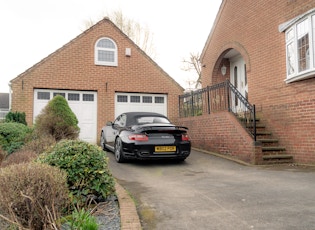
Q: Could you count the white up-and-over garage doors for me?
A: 2